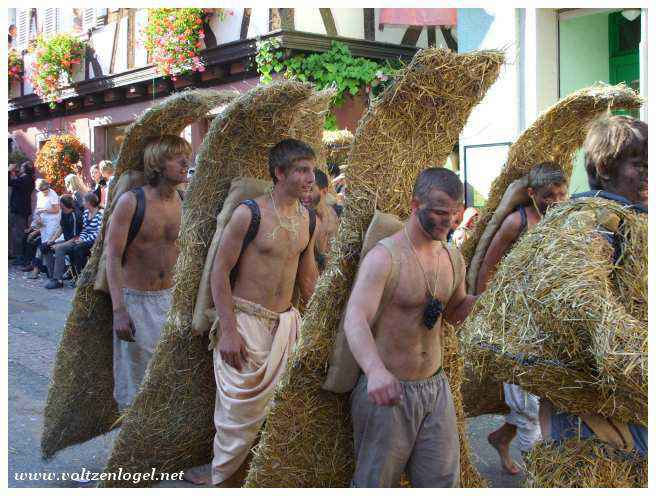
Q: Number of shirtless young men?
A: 5